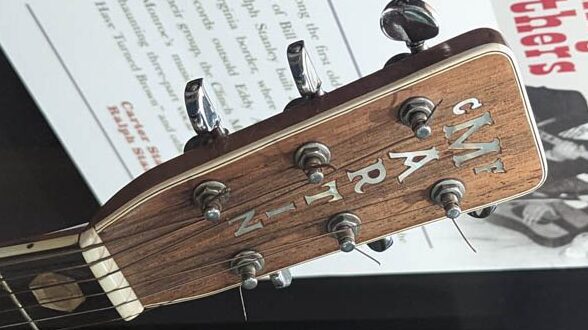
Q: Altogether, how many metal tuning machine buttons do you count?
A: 6